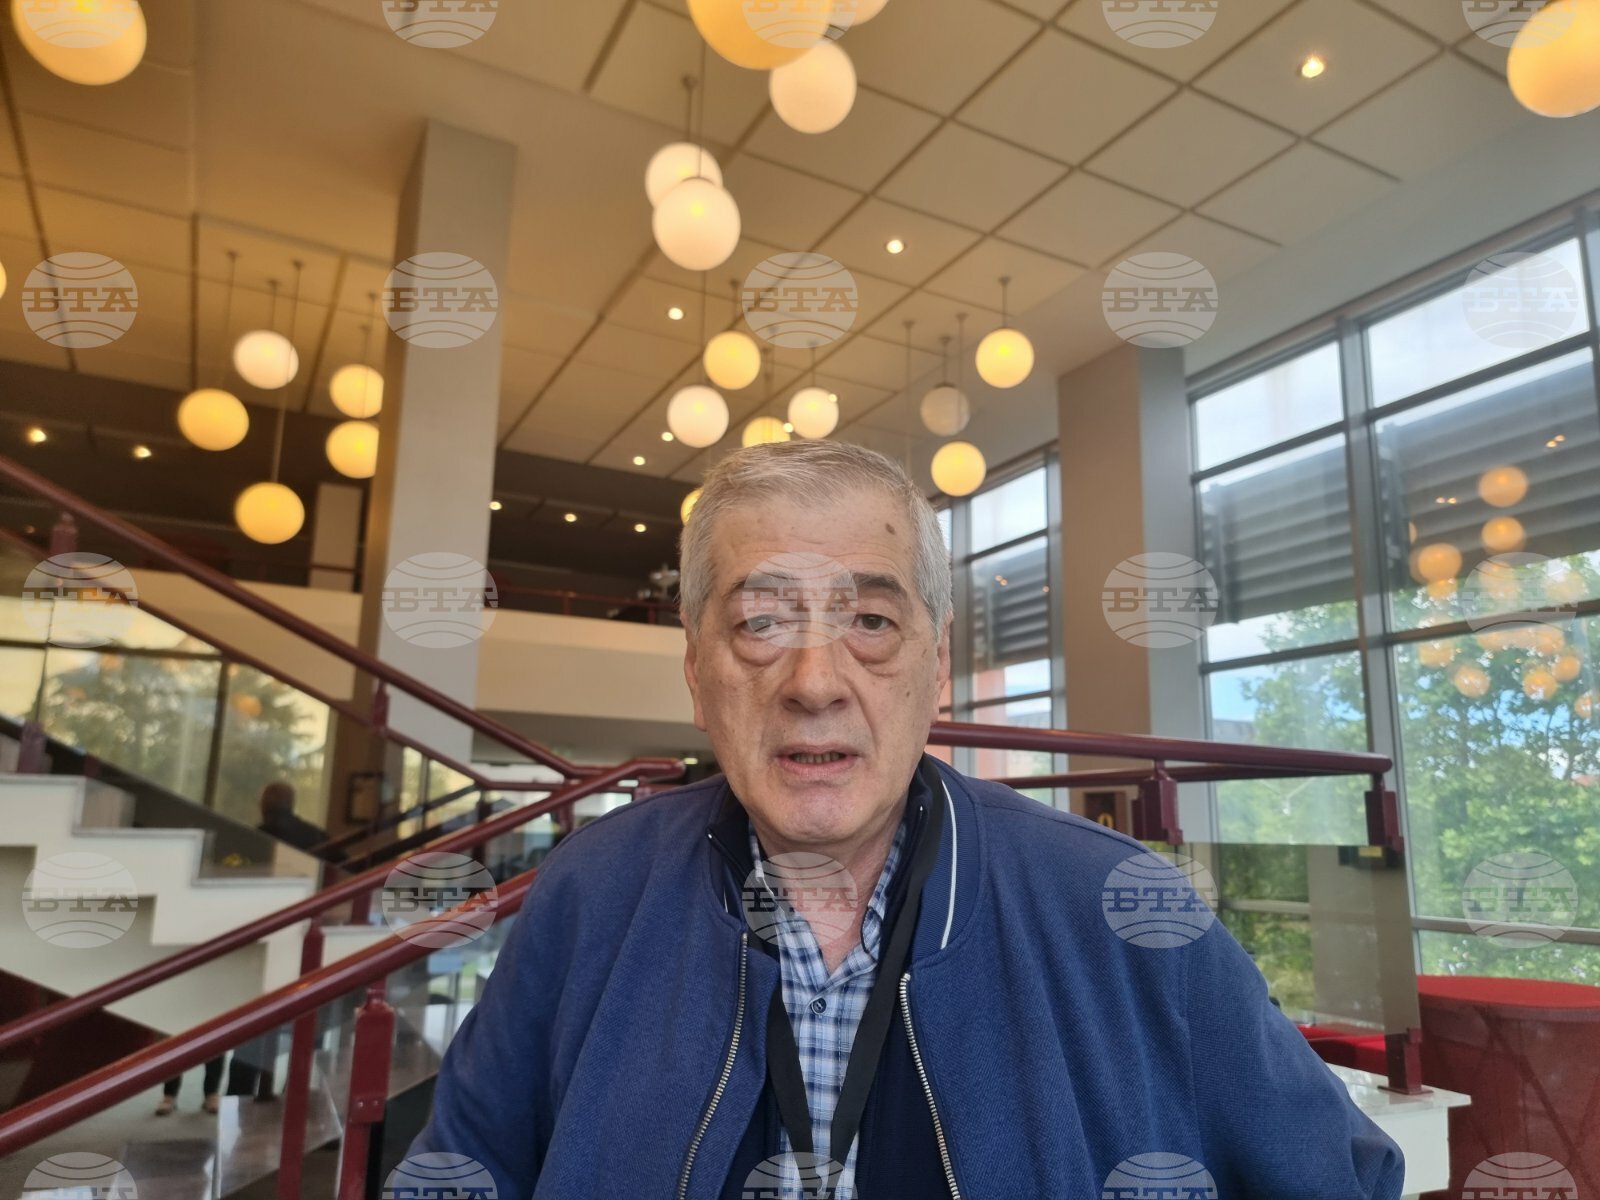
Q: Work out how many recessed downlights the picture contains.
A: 12